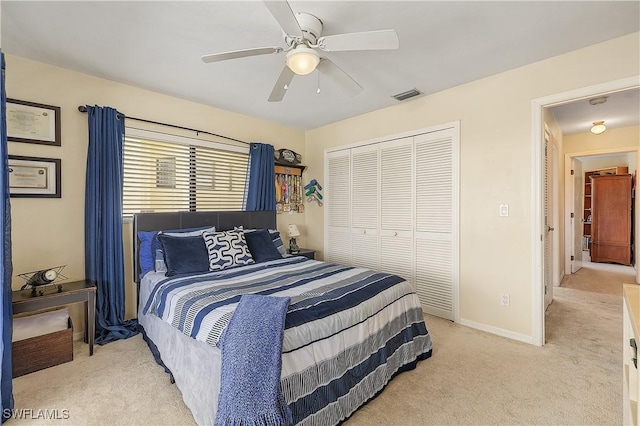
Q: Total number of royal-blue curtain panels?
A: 3